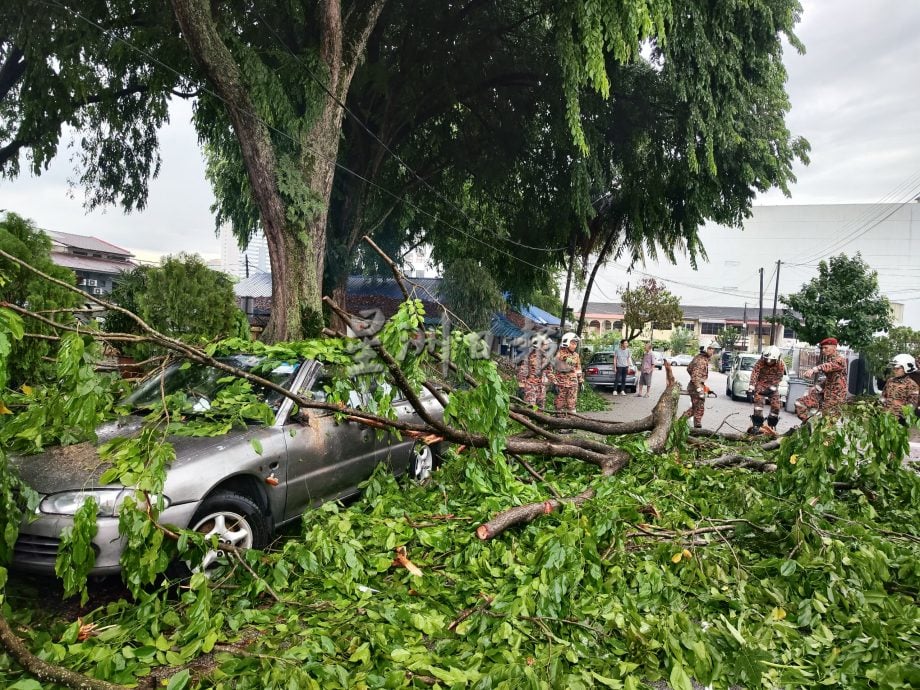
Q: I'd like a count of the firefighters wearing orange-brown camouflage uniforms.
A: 6